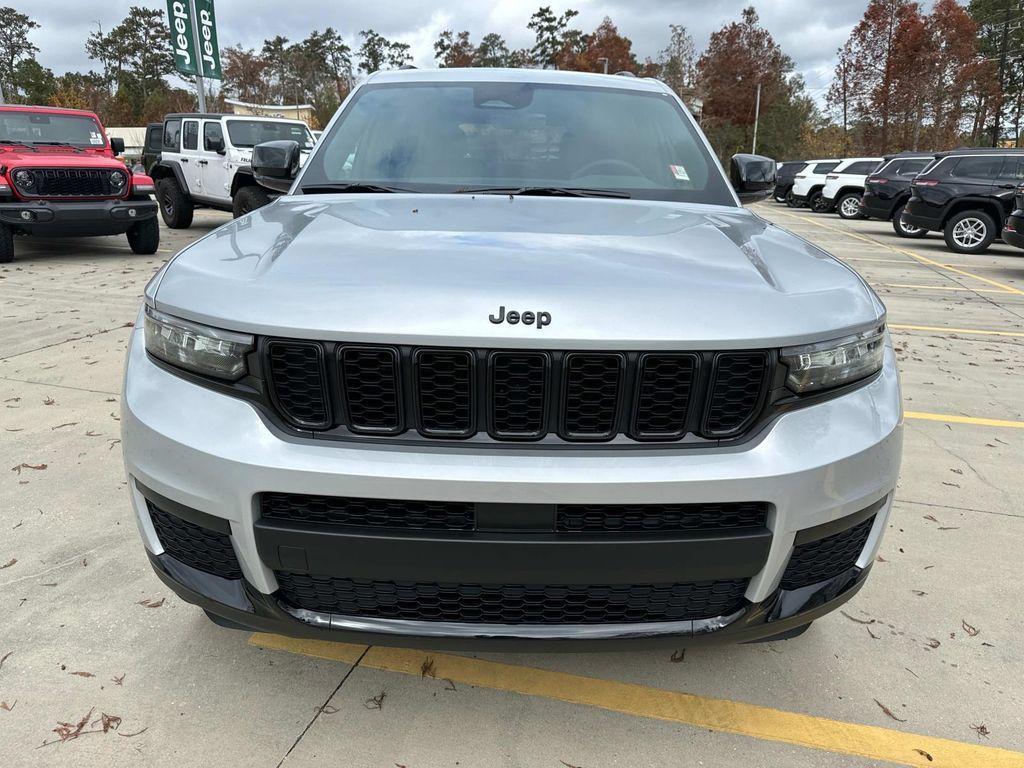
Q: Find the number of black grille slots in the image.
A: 7